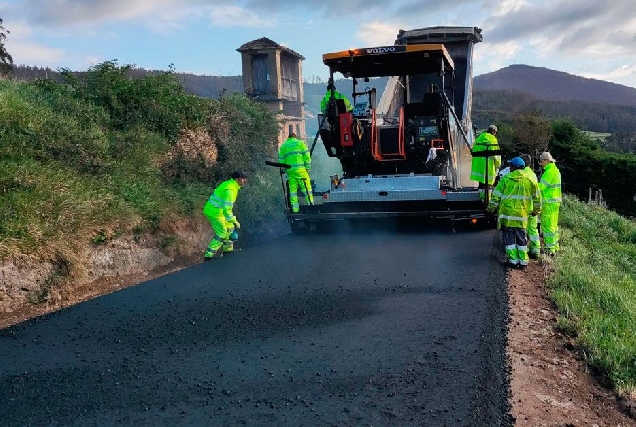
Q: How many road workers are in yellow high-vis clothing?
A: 7